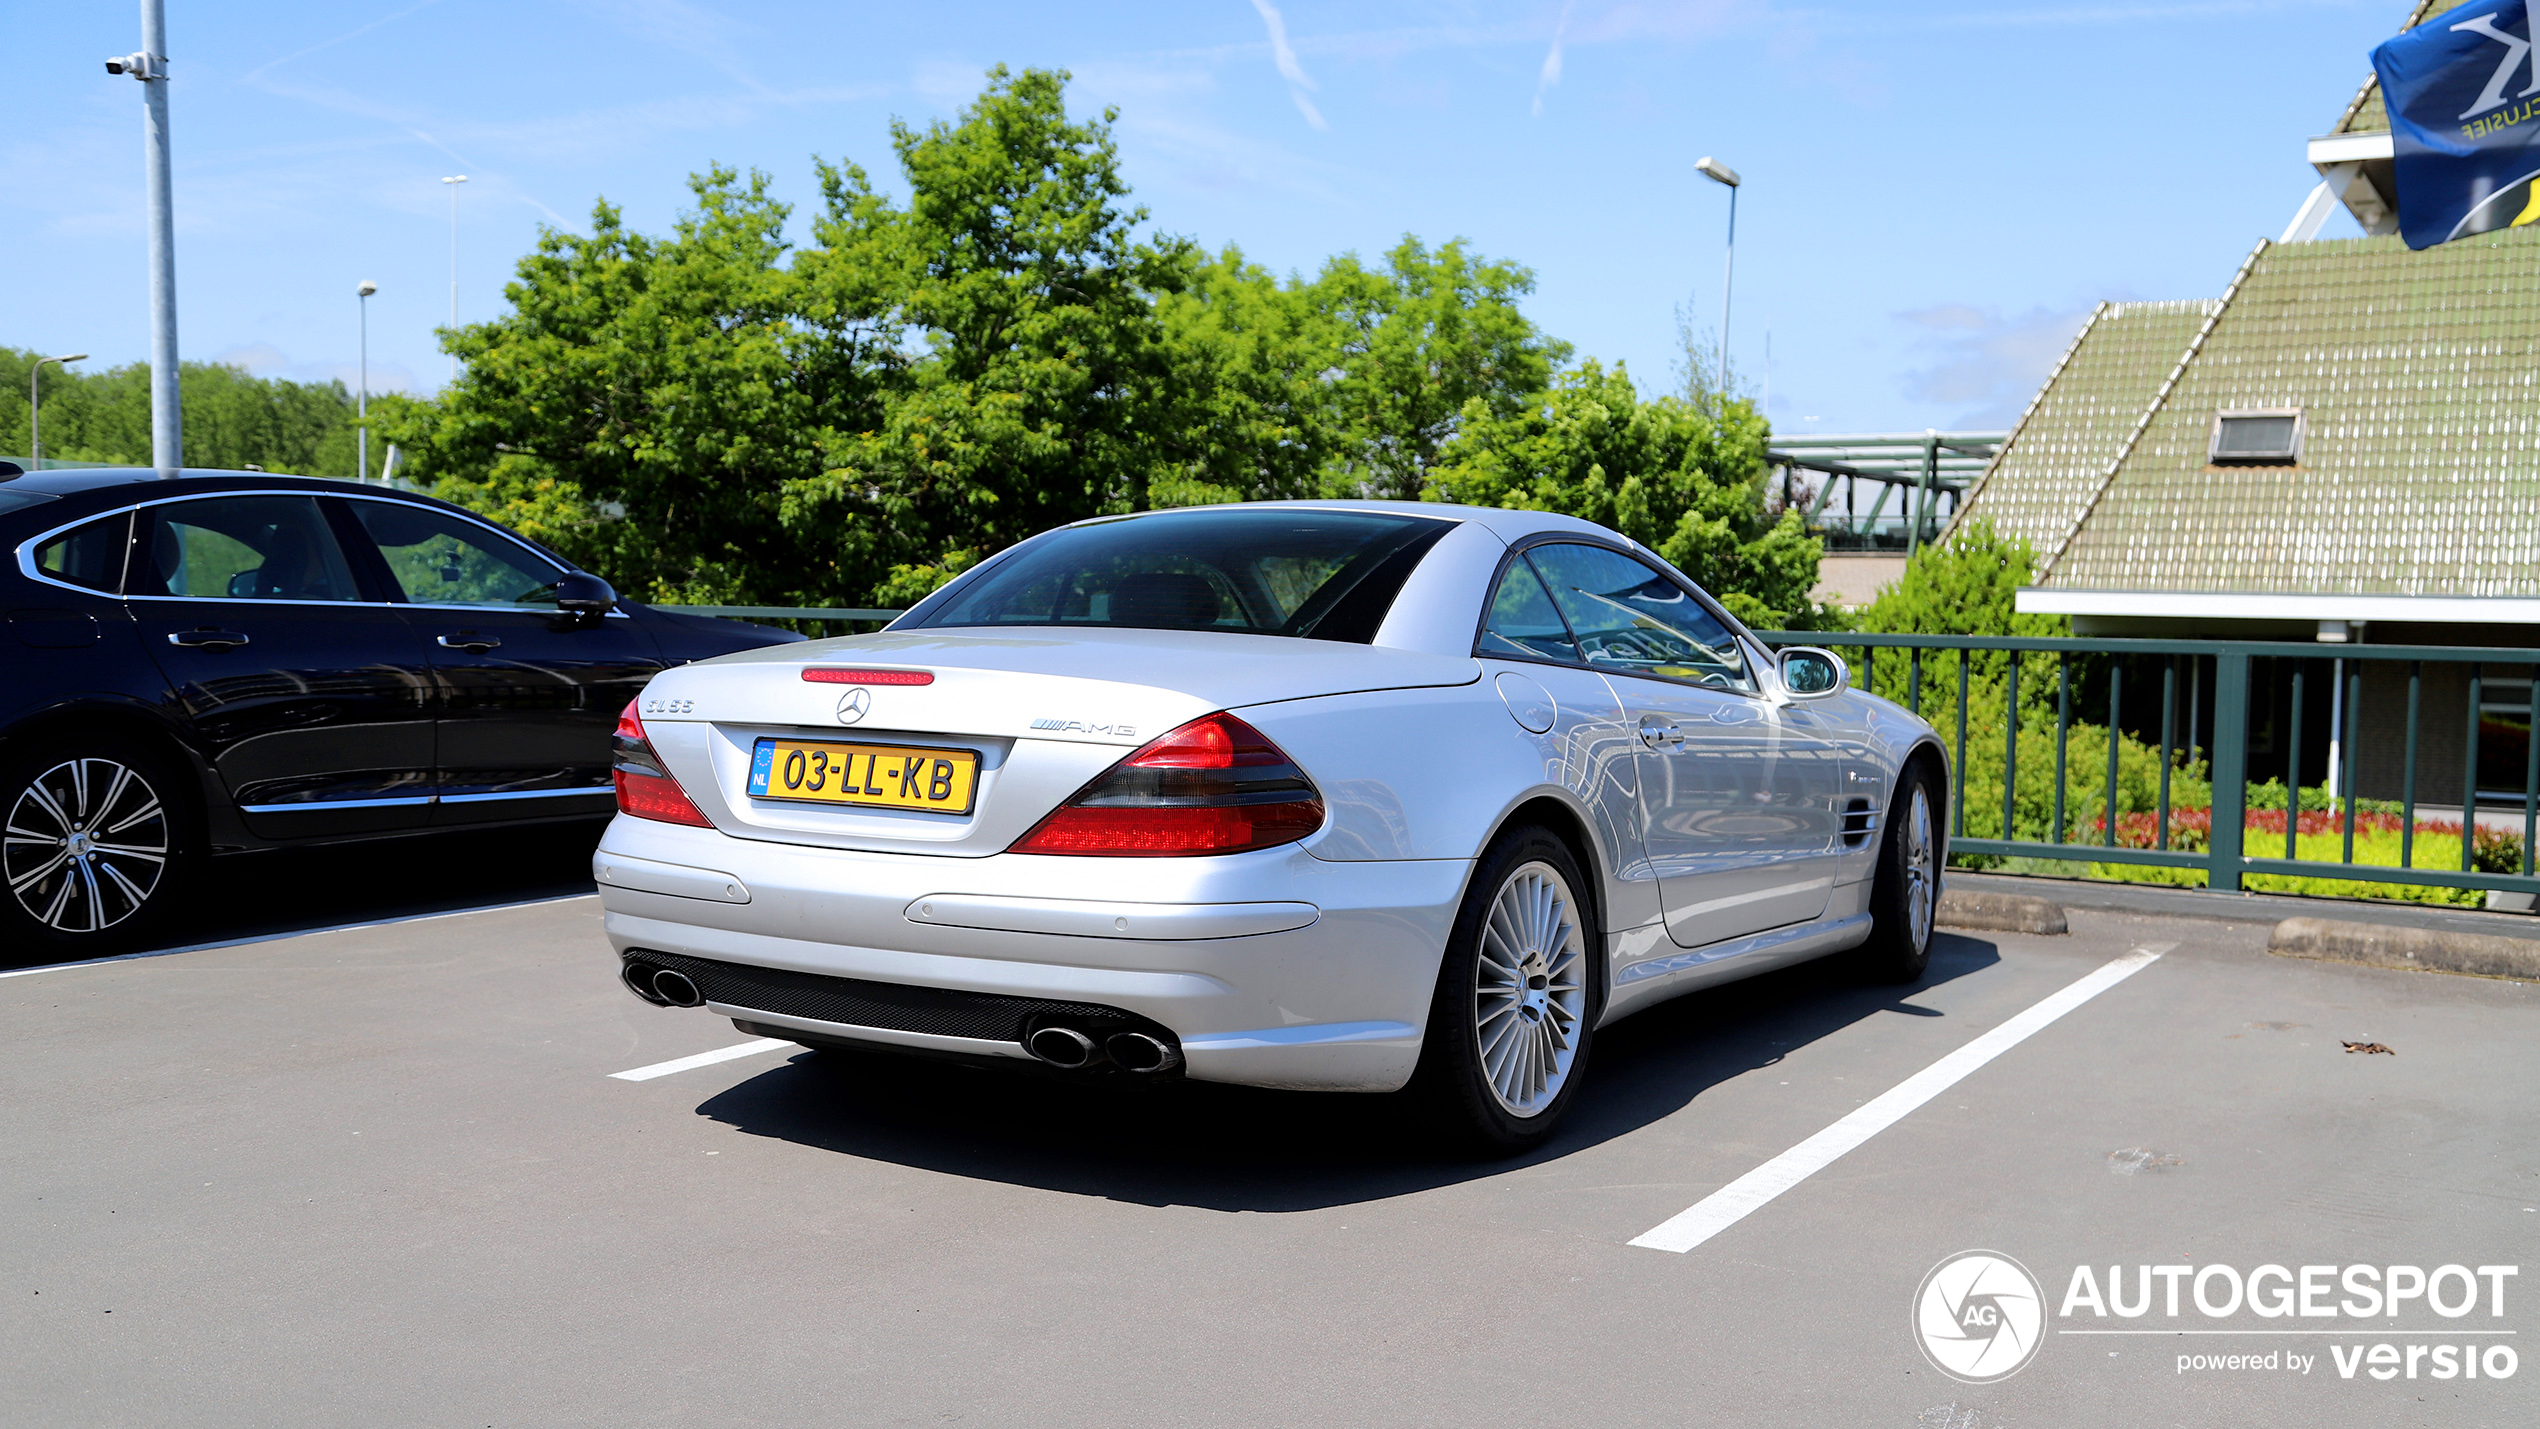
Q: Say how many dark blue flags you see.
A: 1